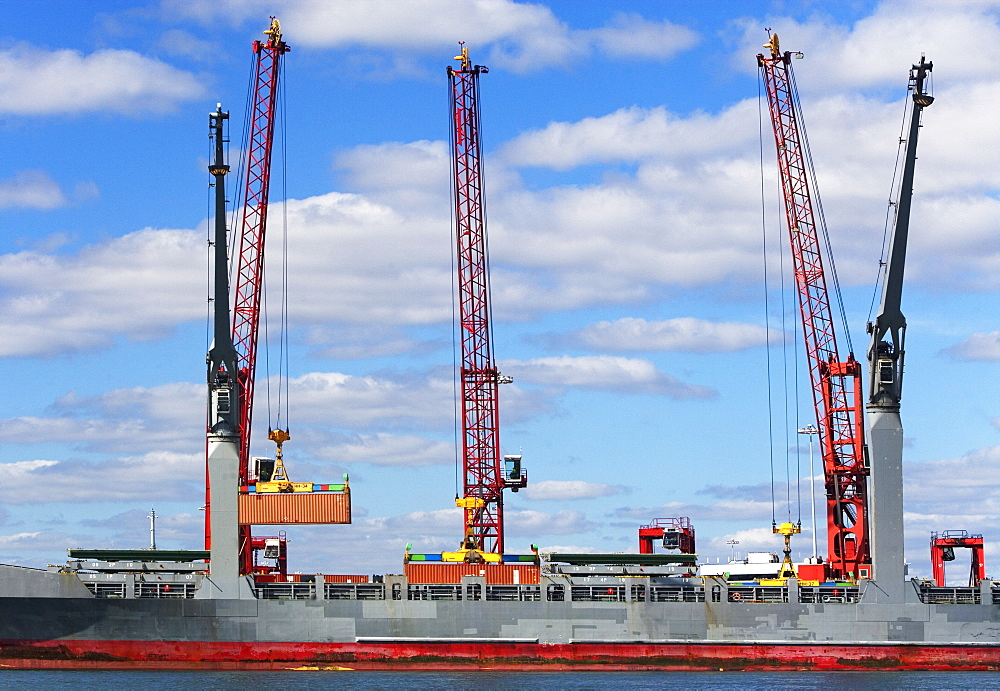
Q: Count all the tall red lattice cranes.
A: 3